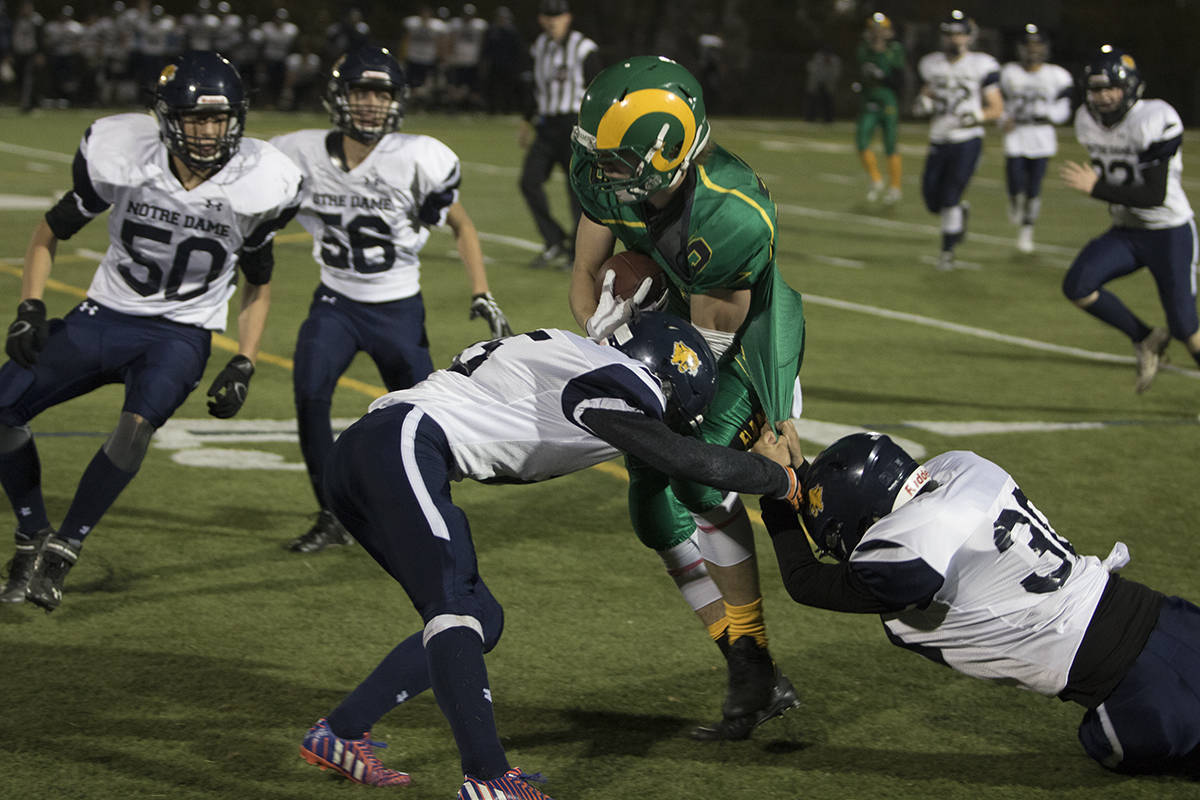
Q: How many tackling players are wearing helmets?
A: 2